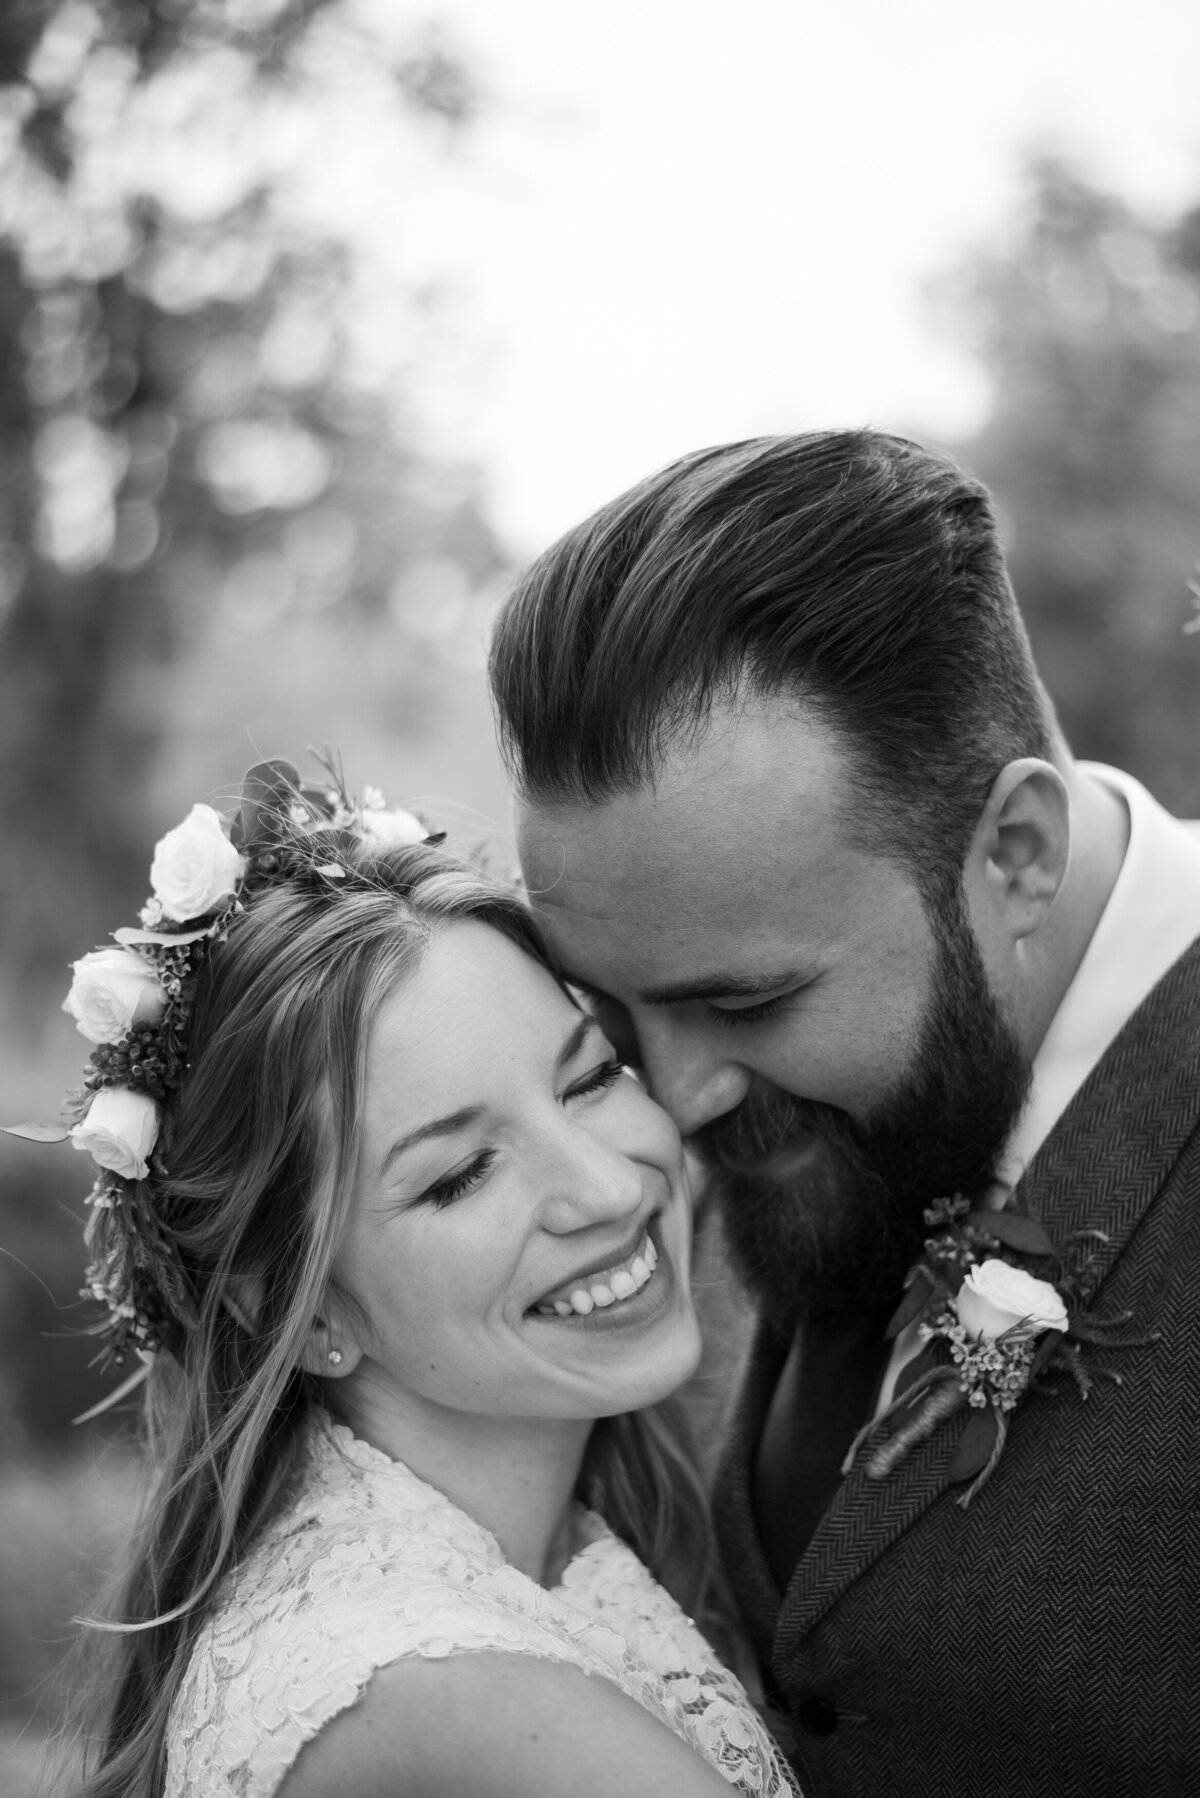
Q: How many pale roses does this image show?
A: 5